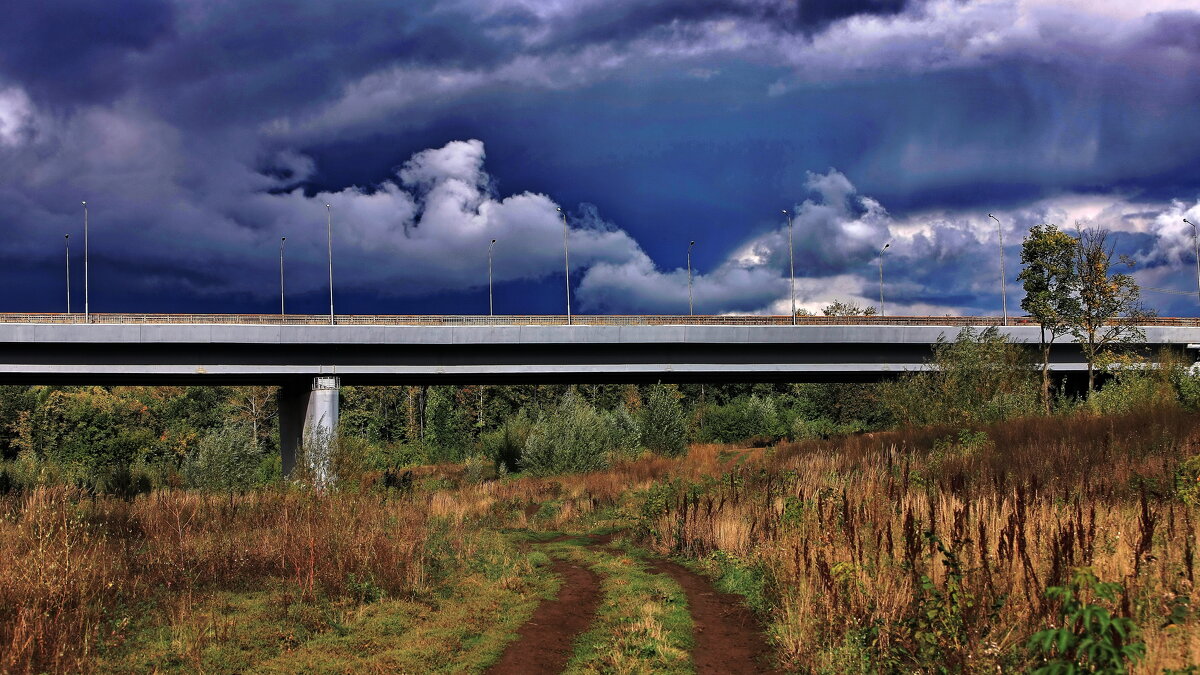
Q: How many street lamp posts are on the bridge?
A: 11